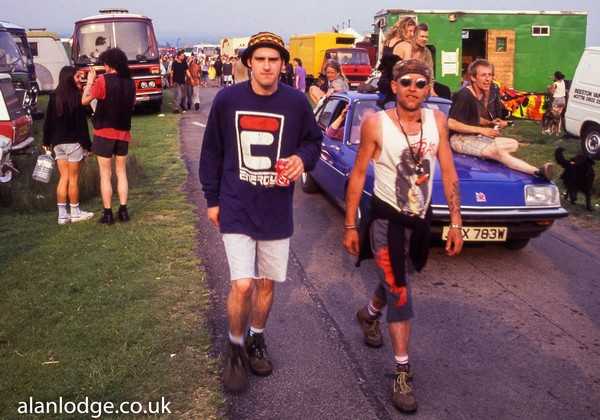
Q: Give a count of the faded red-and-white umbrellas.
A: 0